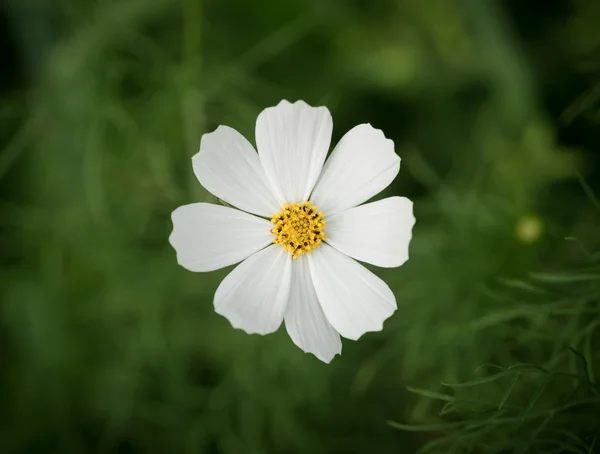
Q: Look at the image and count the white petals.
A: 8